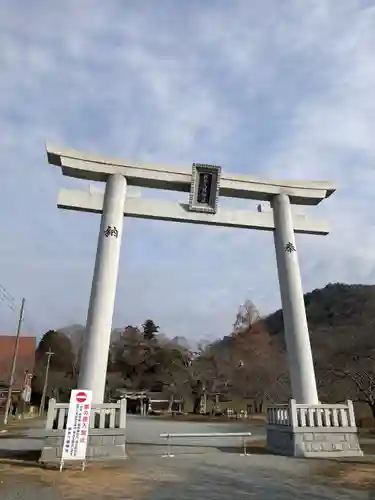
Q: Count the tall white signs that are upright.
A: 1